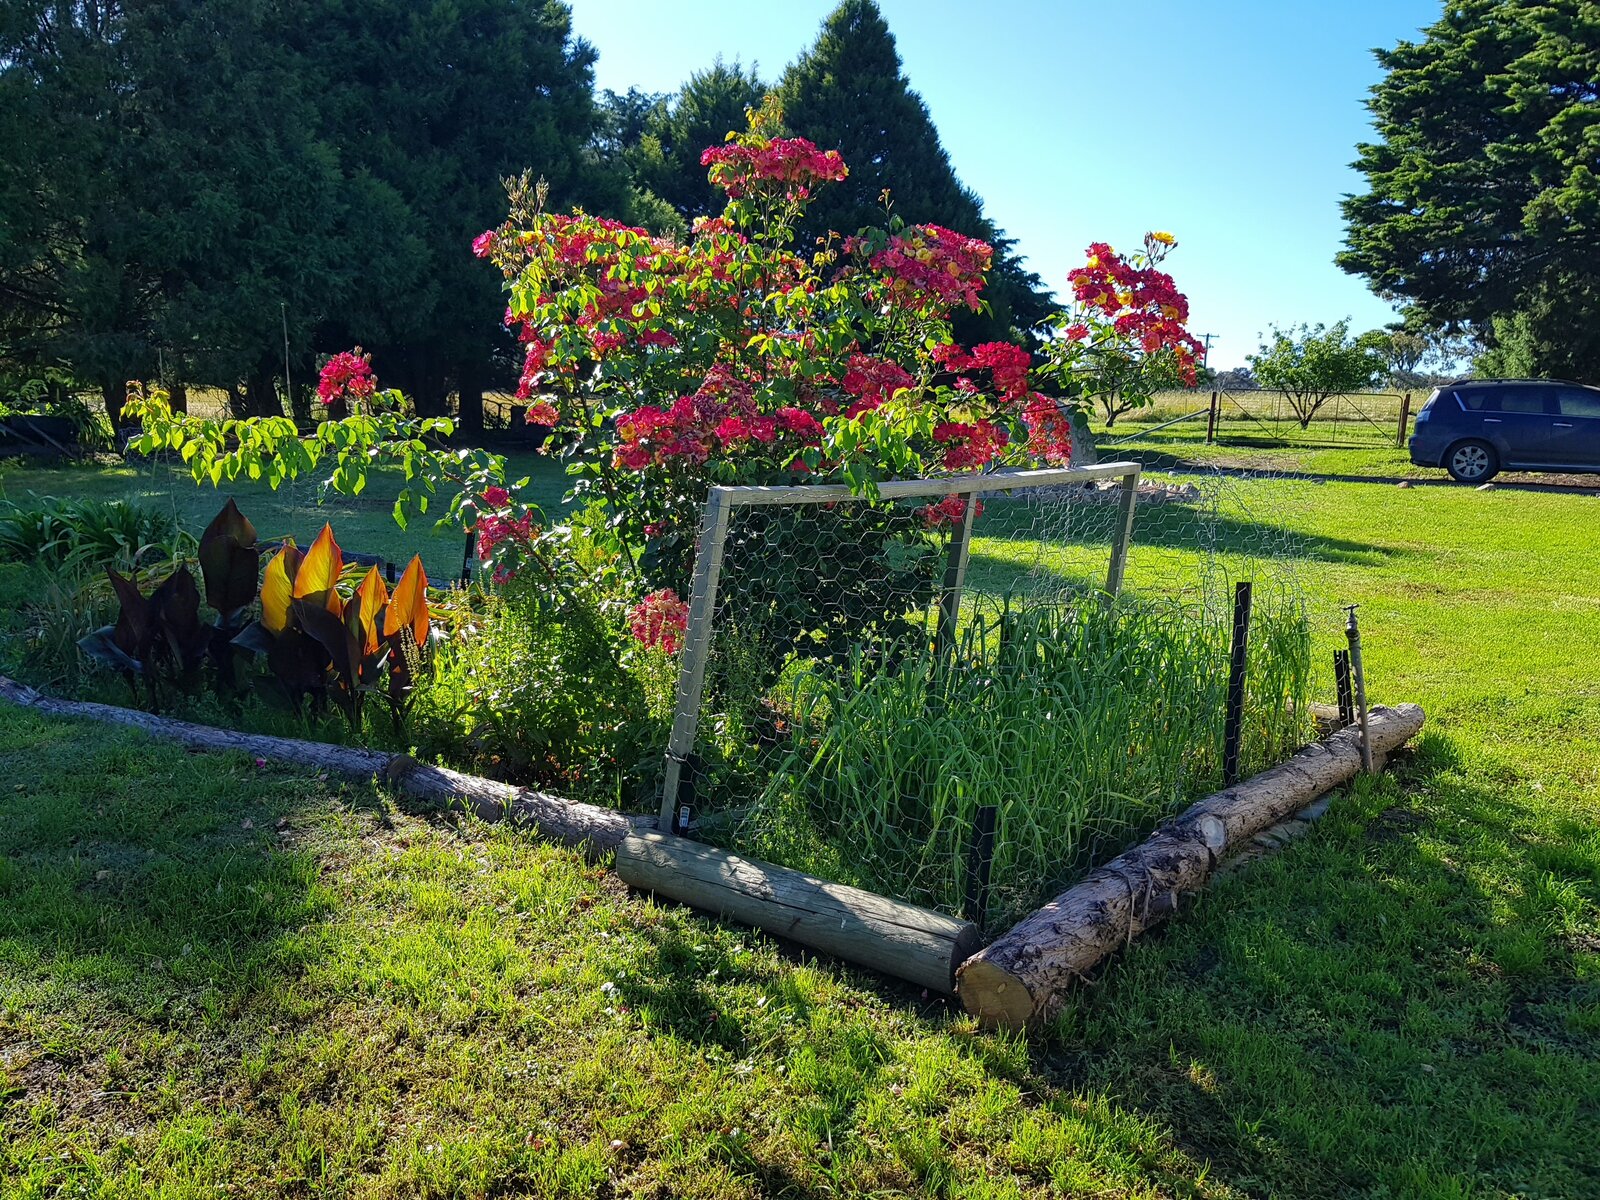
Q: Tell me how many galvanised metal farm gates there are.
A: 1